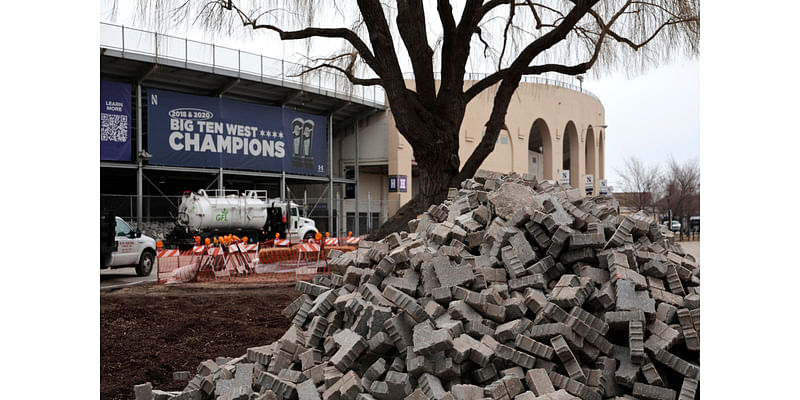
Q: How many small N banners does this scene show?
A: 3